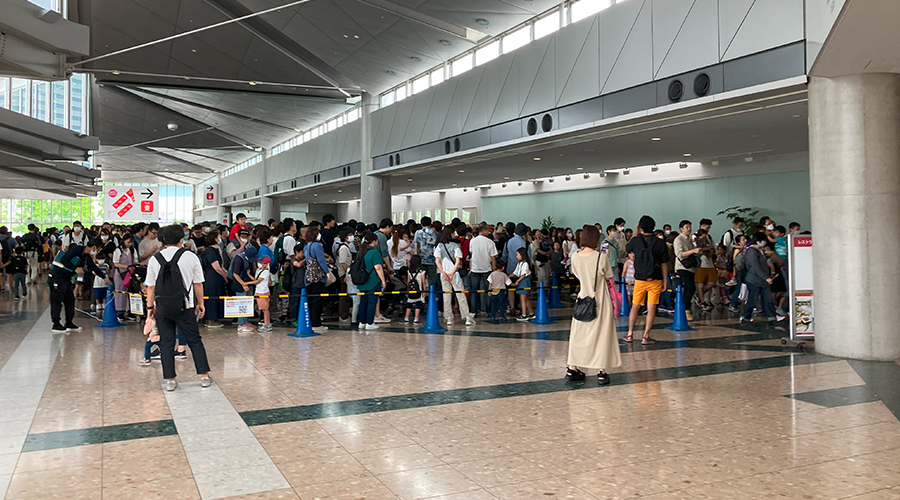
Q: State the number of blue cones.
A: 7